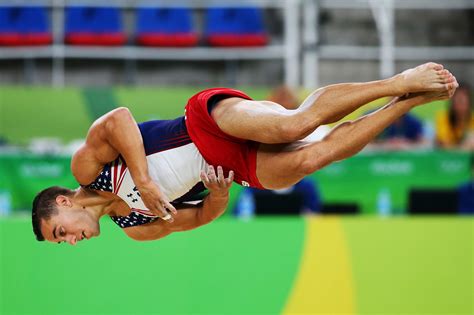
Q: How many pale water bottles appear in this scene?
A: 3